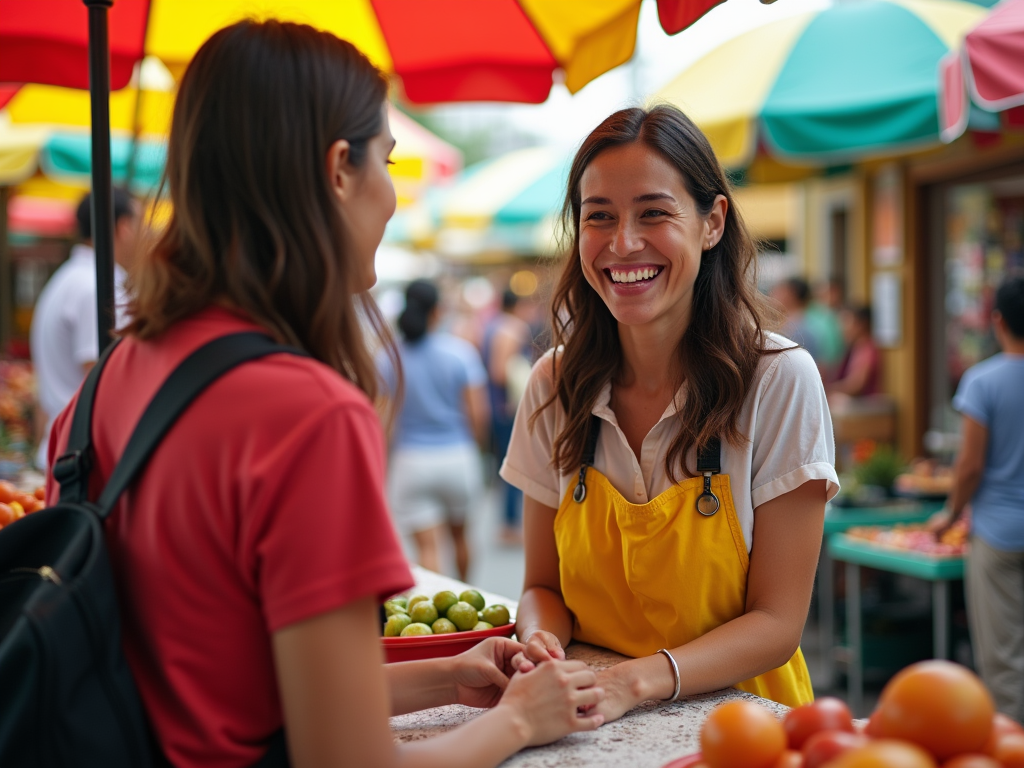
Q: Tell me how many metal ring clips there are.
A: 2